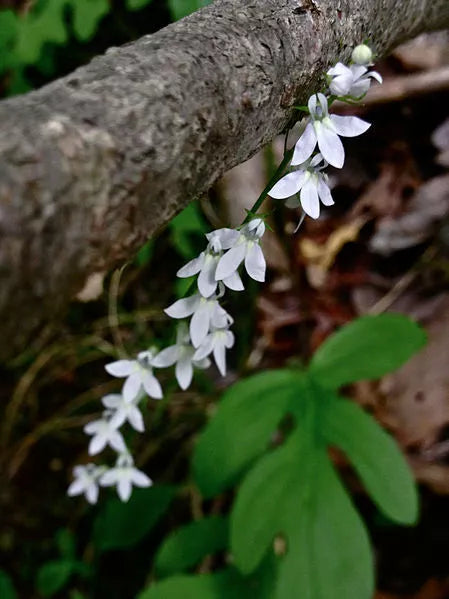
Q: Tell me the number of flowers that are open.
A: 13